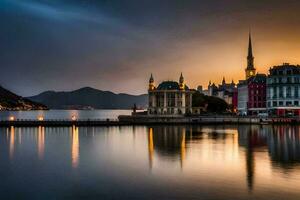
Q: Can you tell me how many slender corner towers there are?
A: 2